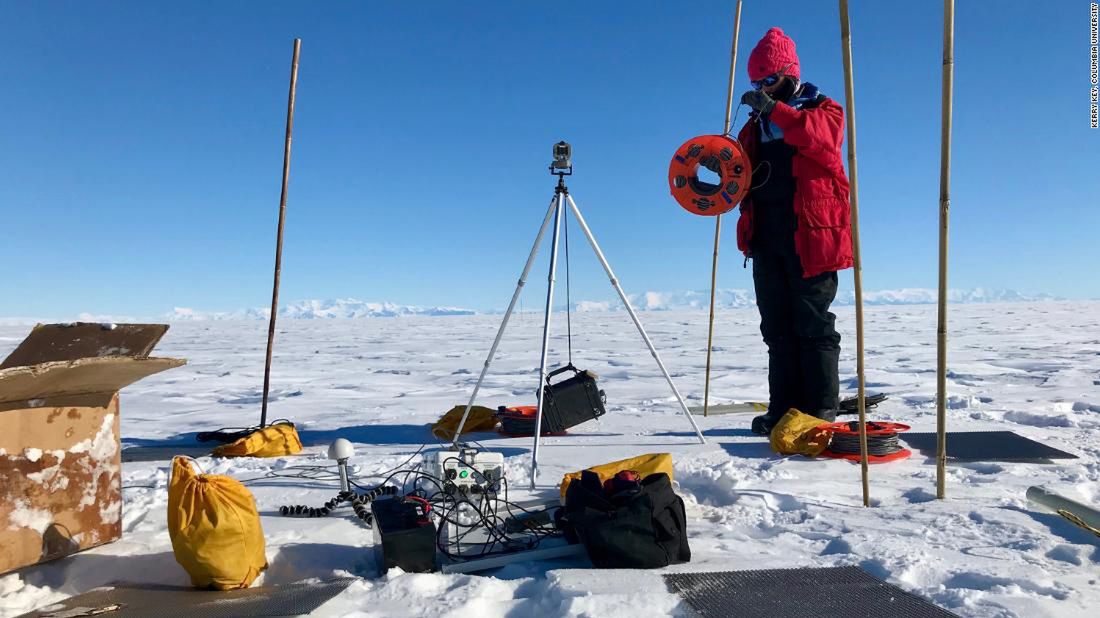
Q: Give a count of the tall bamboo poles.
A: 4